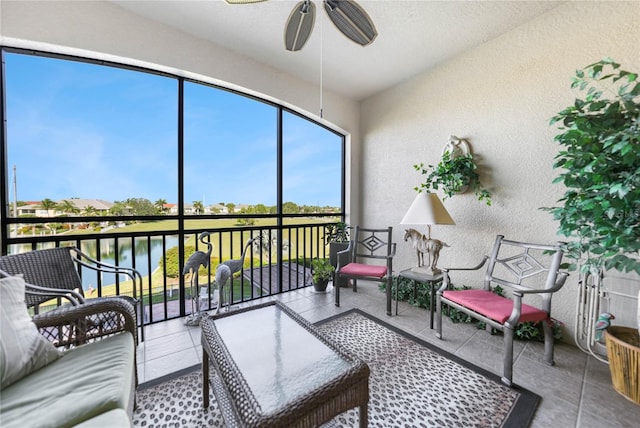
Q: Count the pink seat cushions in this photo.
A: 2